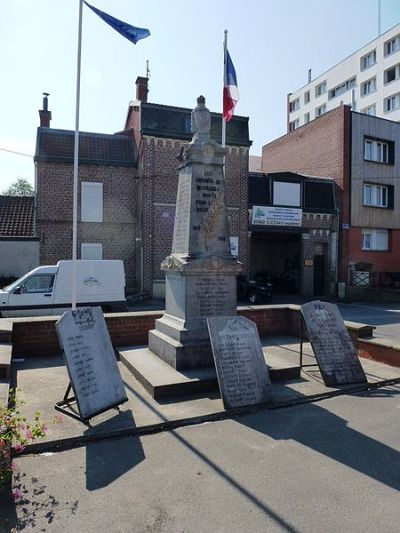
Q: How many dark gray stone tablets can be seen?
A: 3